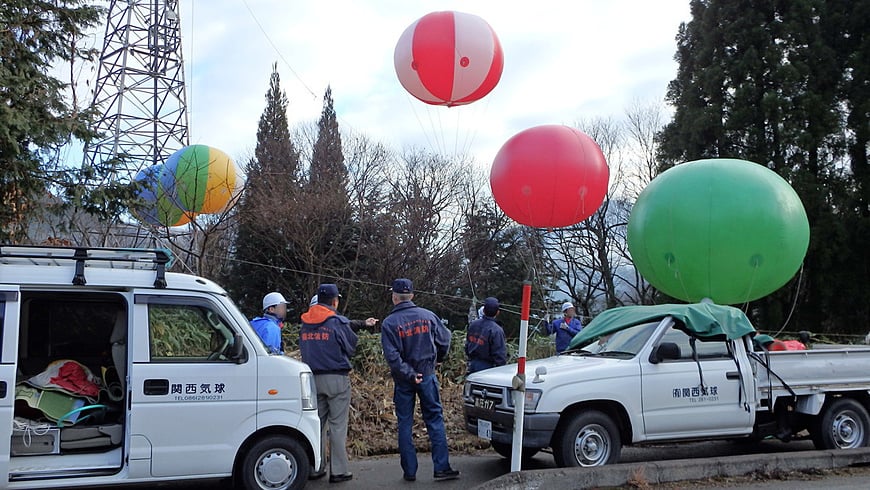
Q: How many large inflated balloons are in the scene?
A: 5